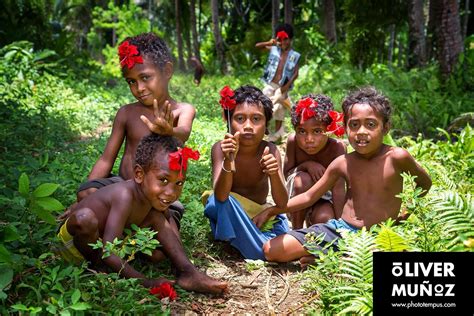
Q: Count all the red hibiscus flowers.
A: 7